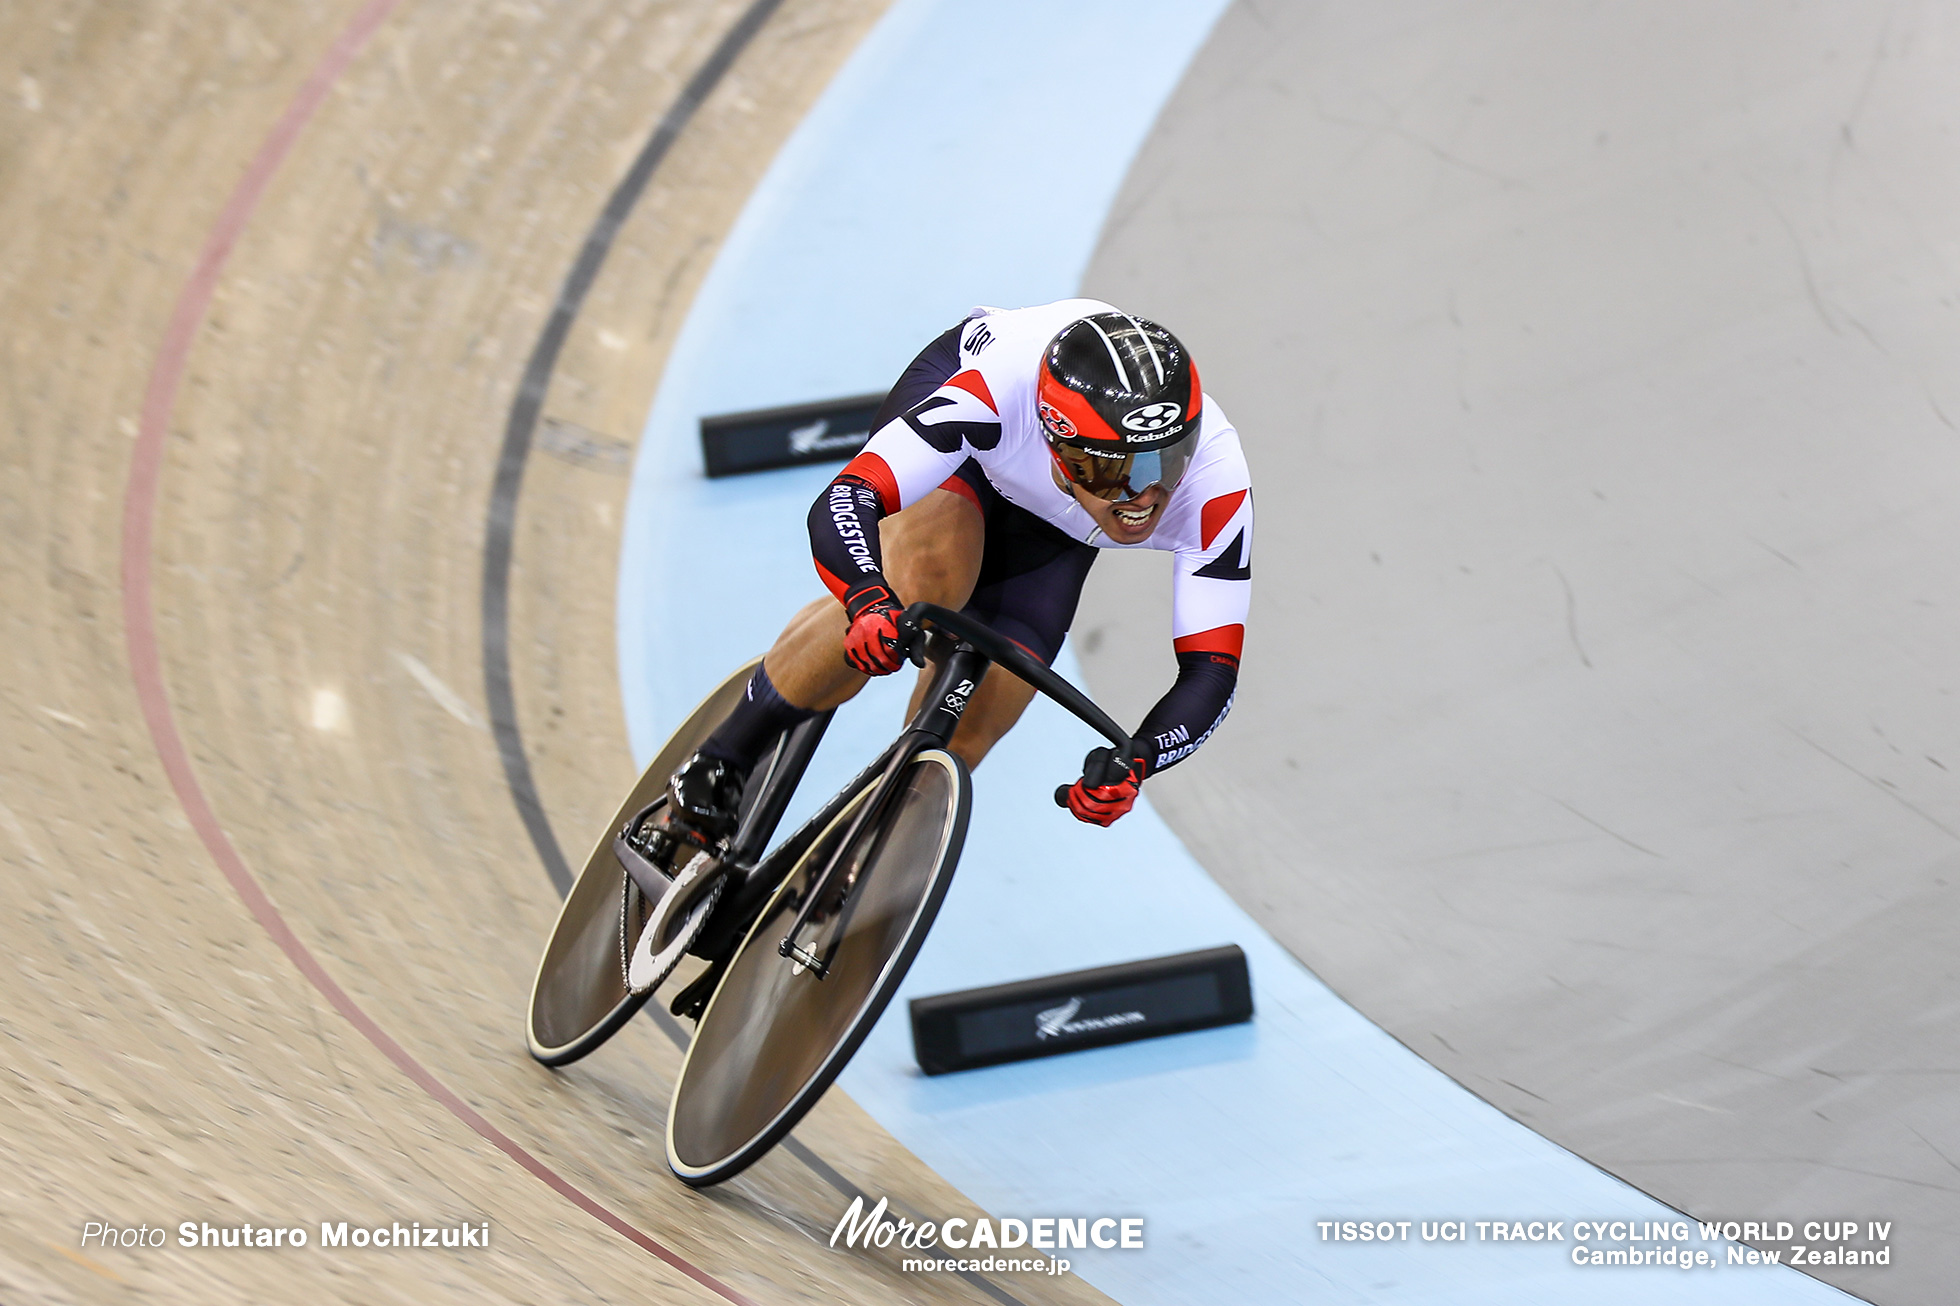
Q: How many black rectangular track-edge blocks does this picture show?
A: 2